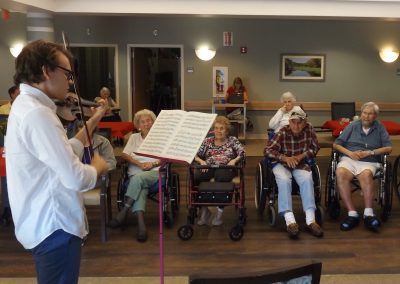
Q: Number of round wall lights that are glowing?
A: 3